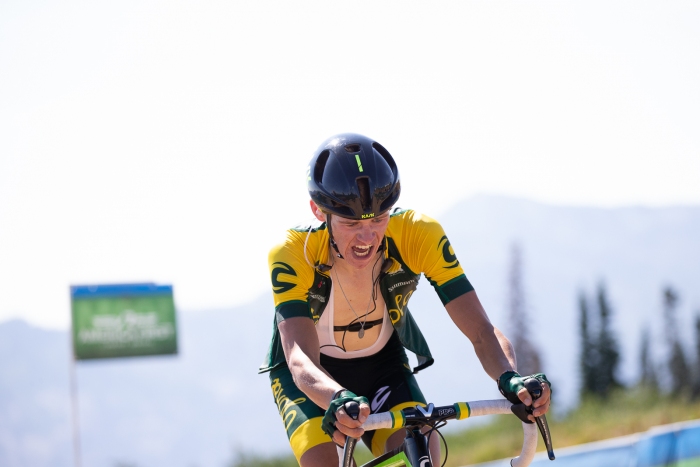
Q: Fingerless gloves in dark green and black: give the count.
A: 2